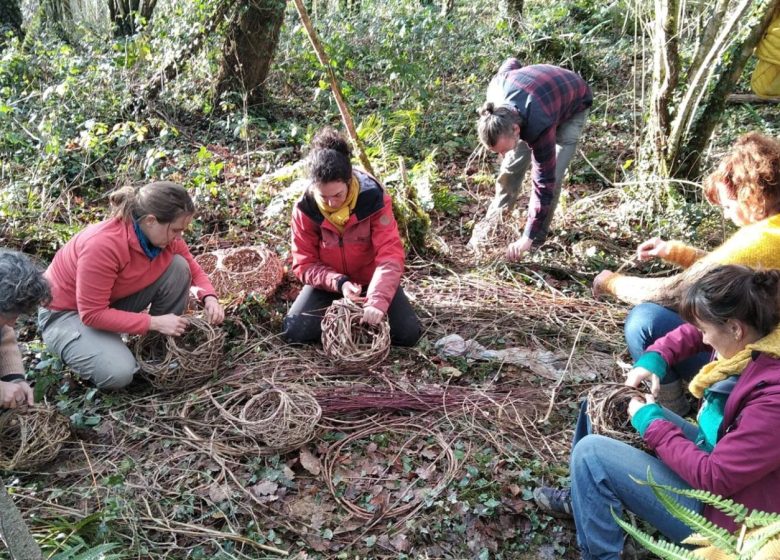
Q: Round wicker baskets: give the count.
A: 6